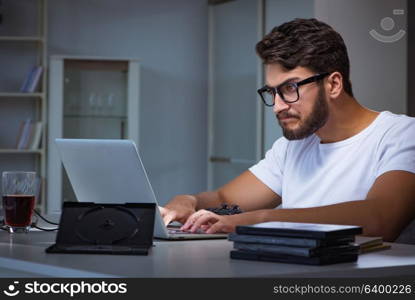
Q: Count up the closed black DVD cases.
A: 4